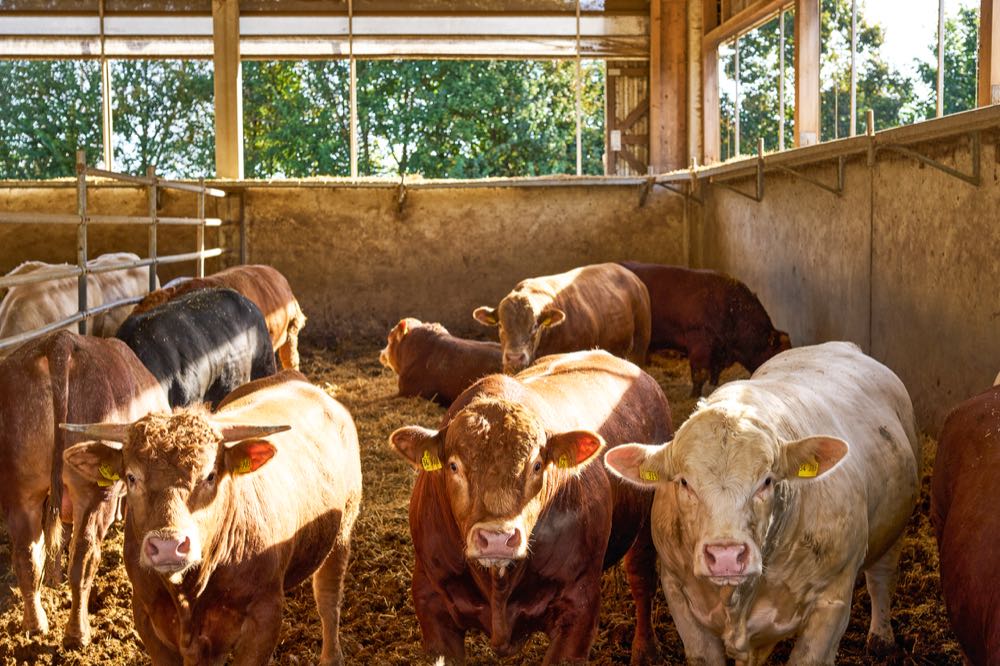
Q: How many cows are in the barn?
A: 11